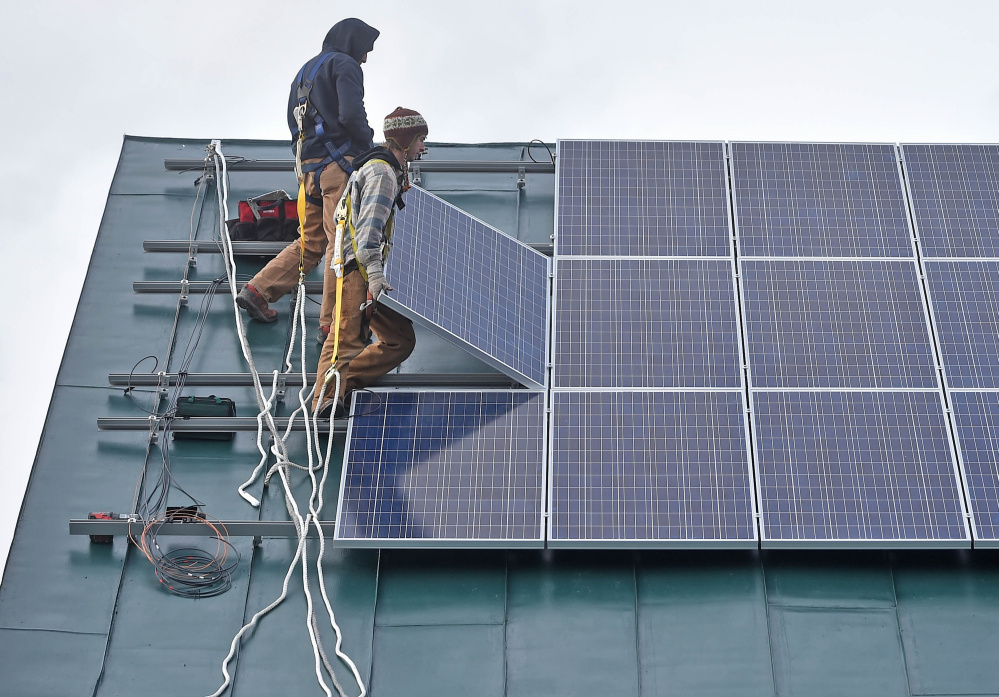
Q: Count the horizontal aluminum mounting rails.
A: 6